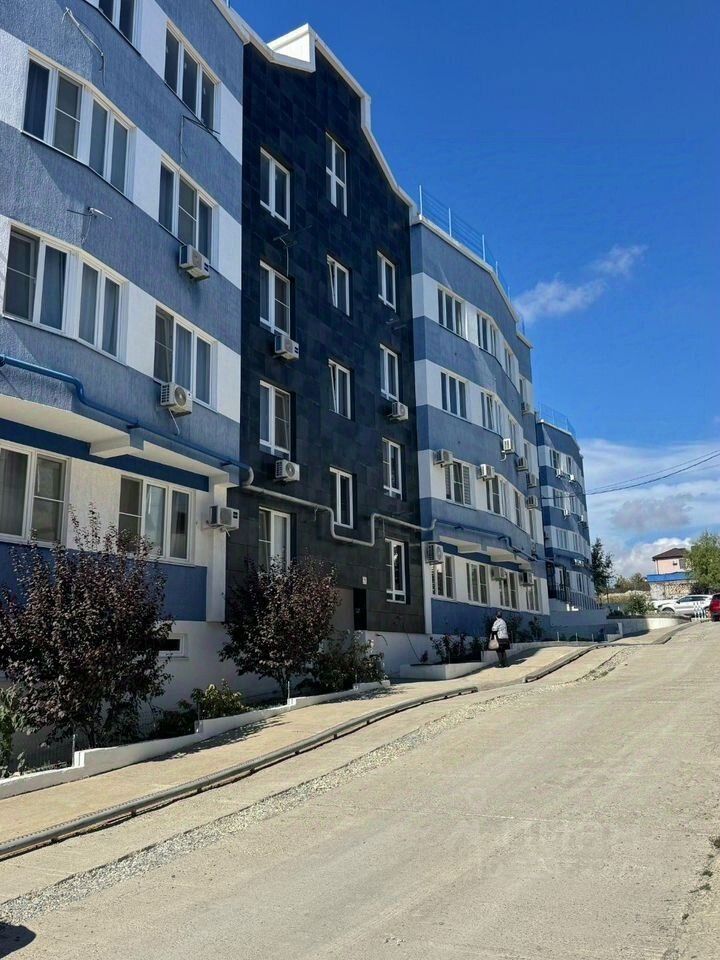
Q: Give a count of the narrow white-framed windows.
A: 12